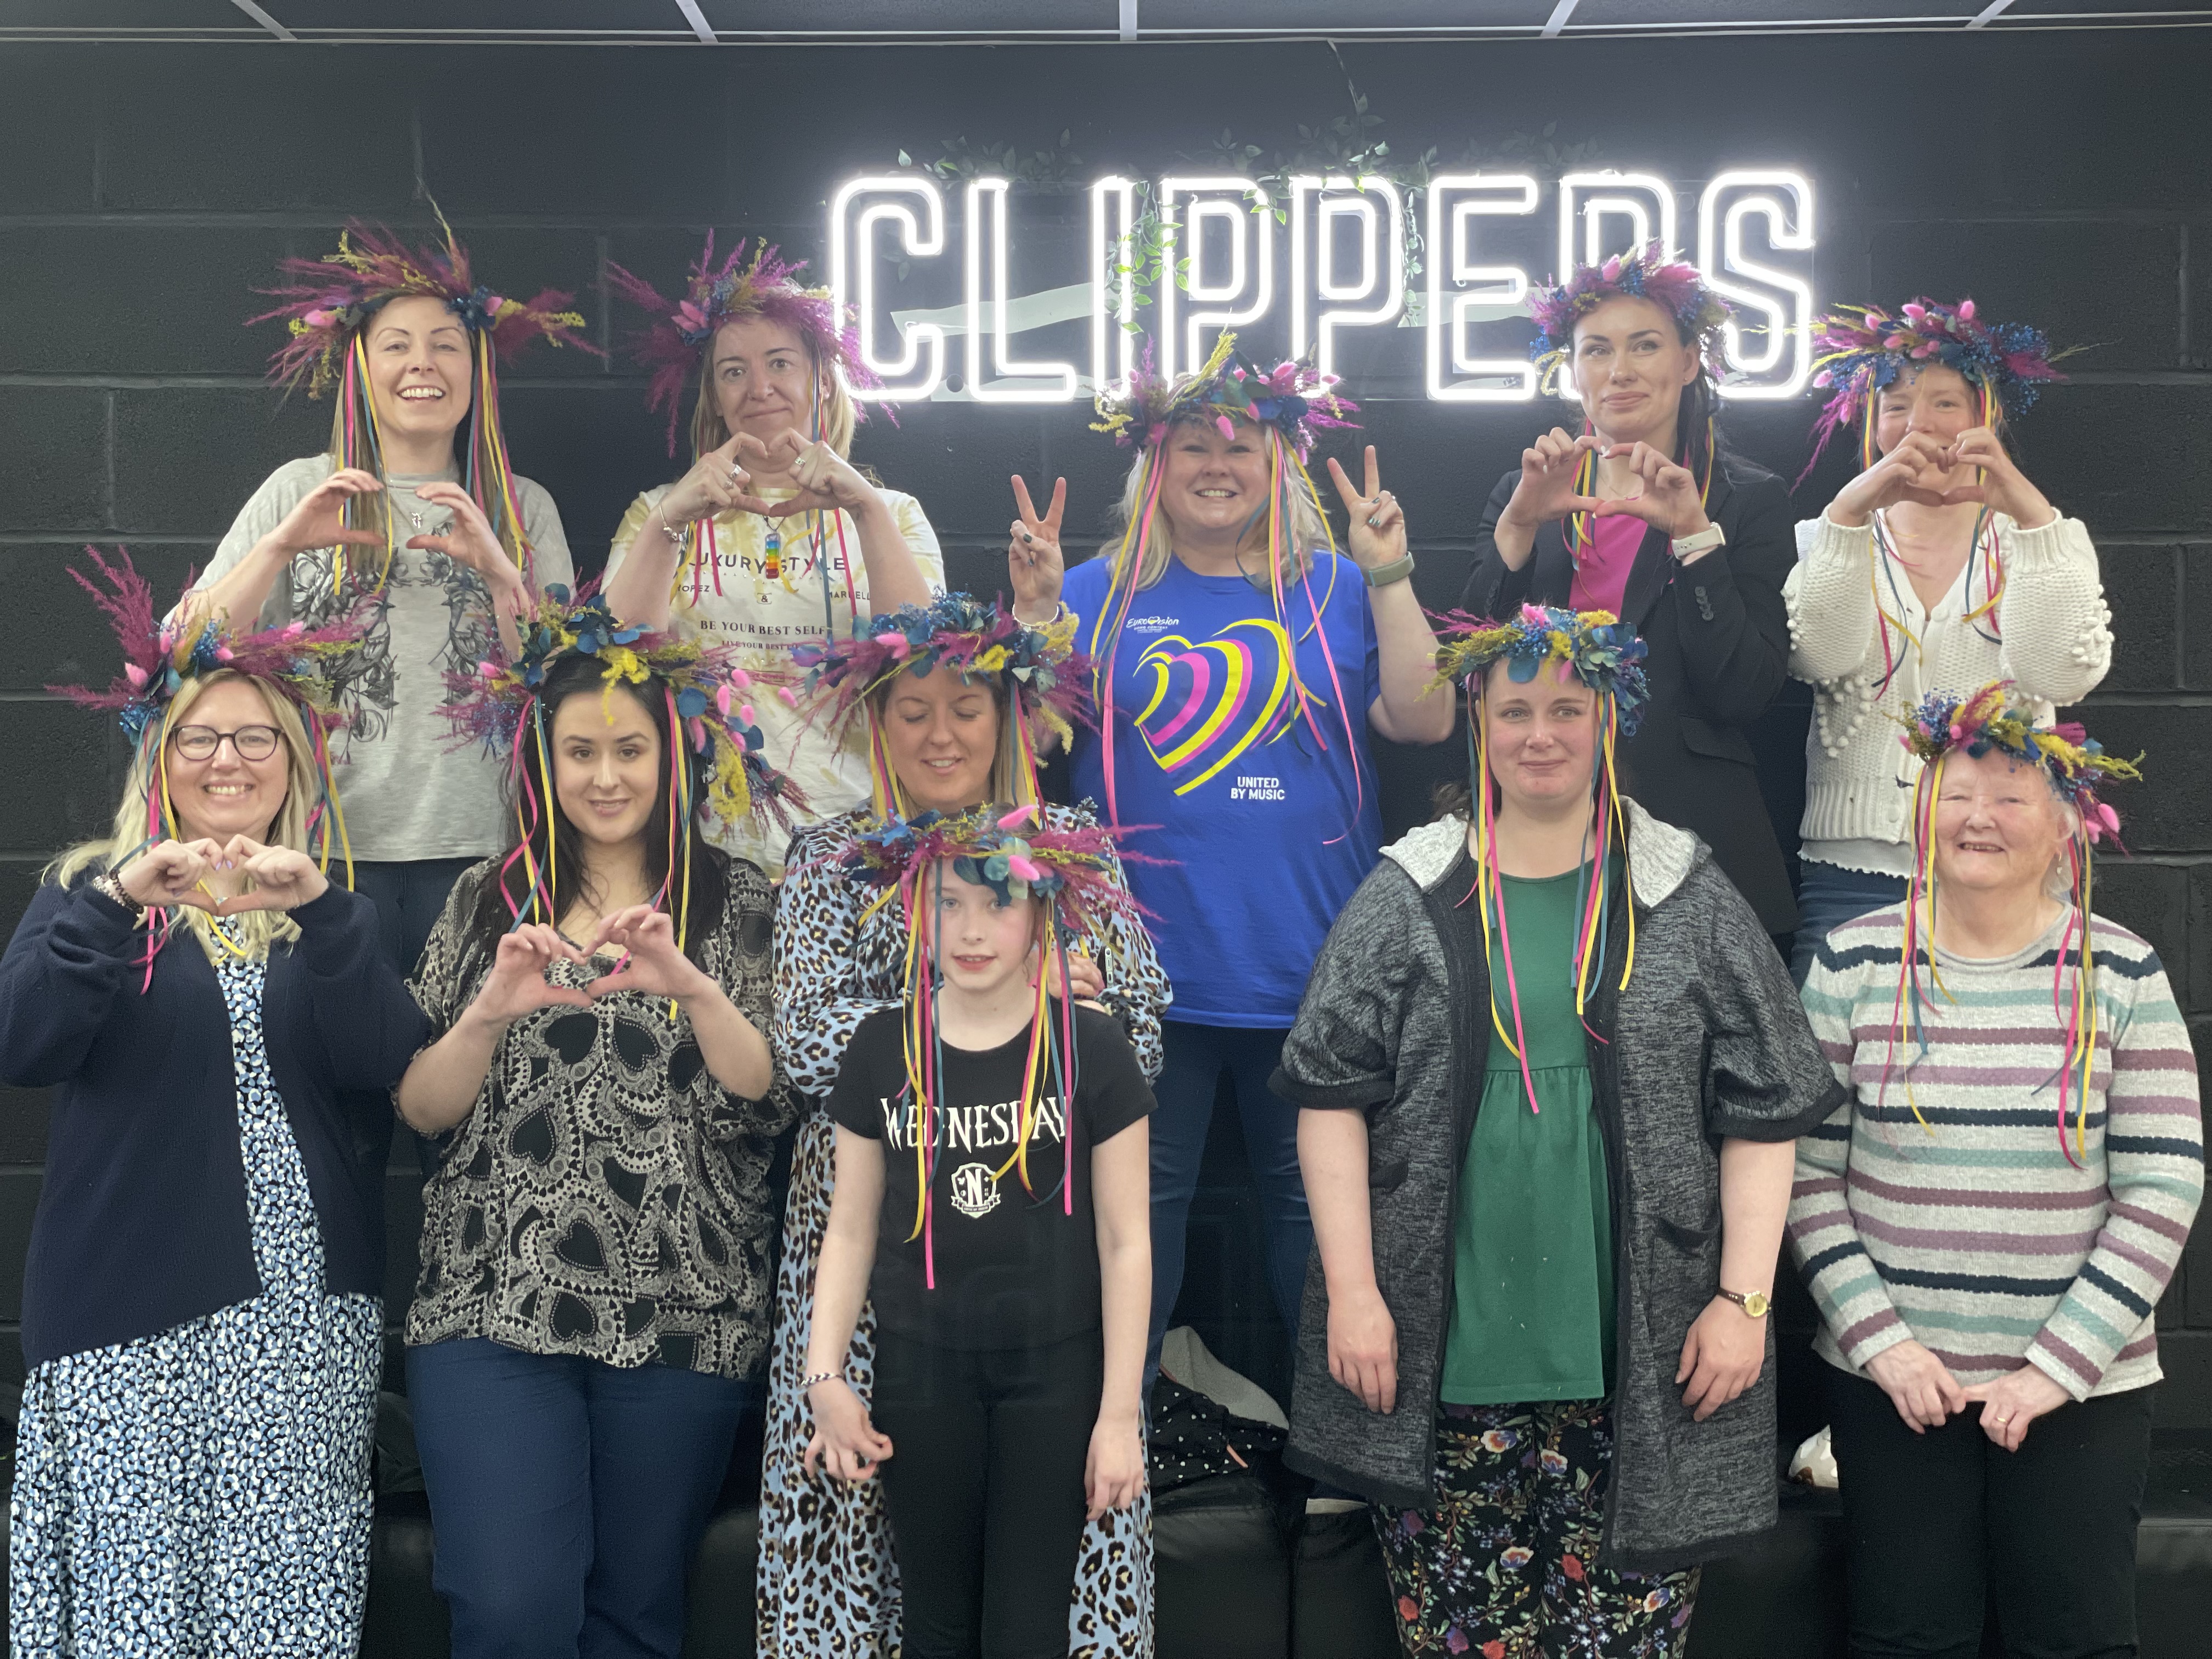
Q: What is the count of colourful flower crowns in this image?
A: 11